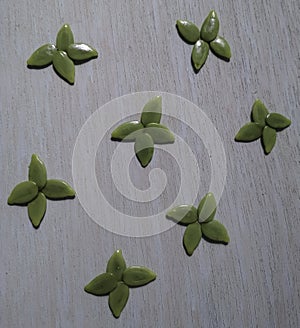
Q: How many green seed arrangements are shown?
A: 7